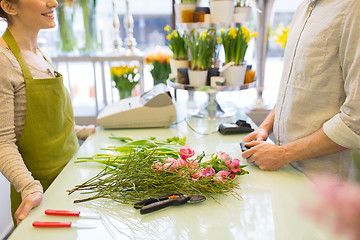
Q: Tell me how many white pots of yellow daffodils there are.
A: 3